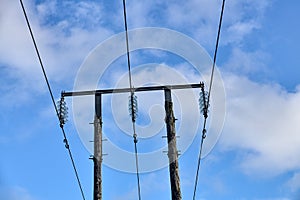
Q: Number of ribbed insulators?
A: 3